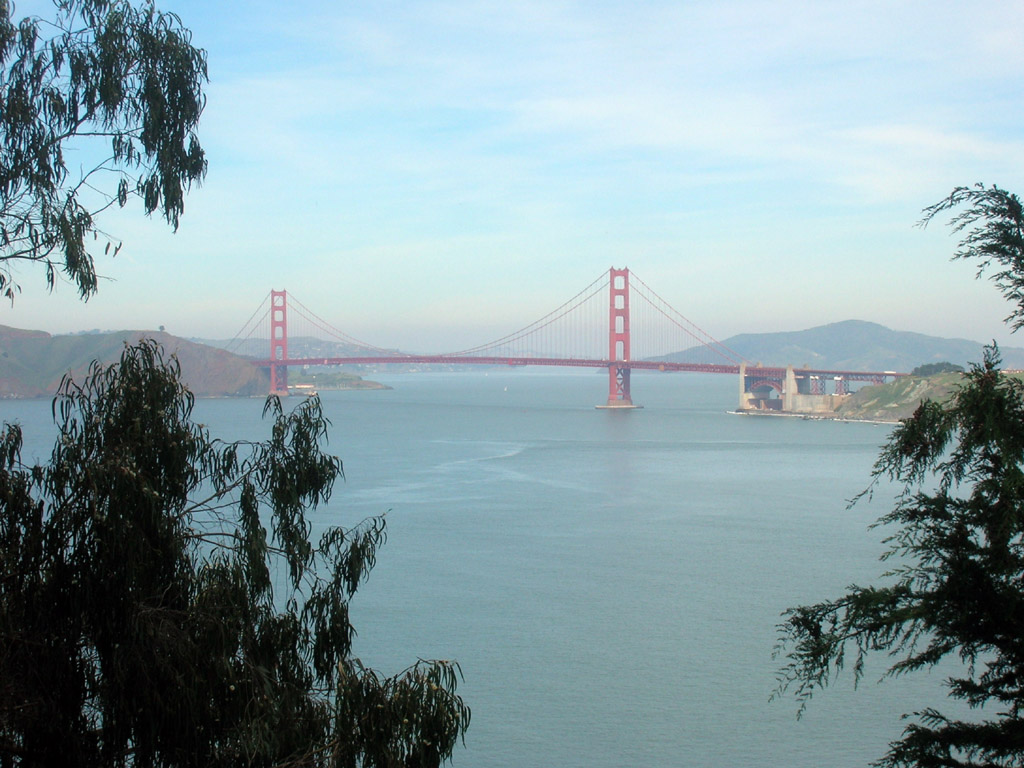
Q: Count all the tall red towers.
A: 2